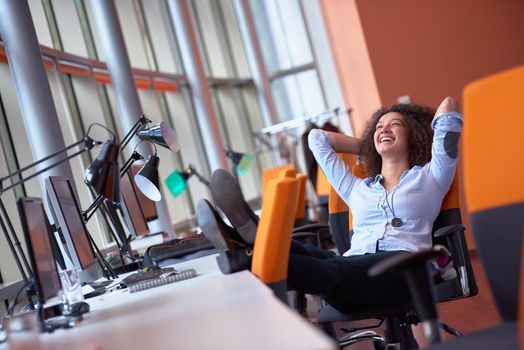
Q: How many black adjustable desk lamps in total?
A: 3